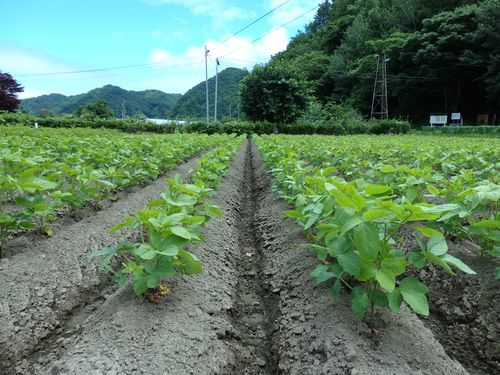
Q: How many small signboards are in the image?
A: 2